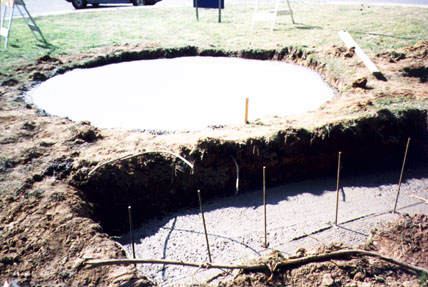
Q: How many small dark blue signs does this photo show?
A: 1